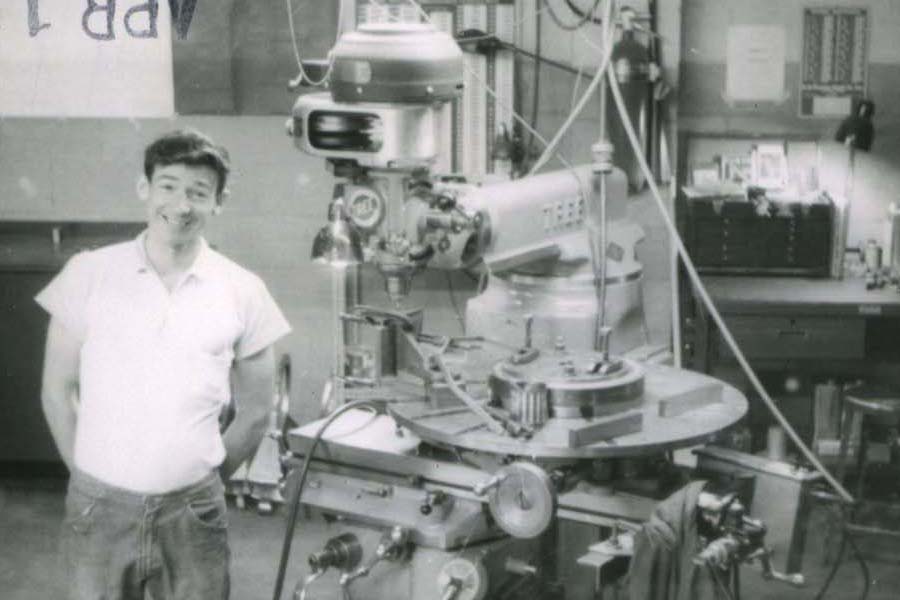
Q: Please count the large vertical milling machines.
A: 1